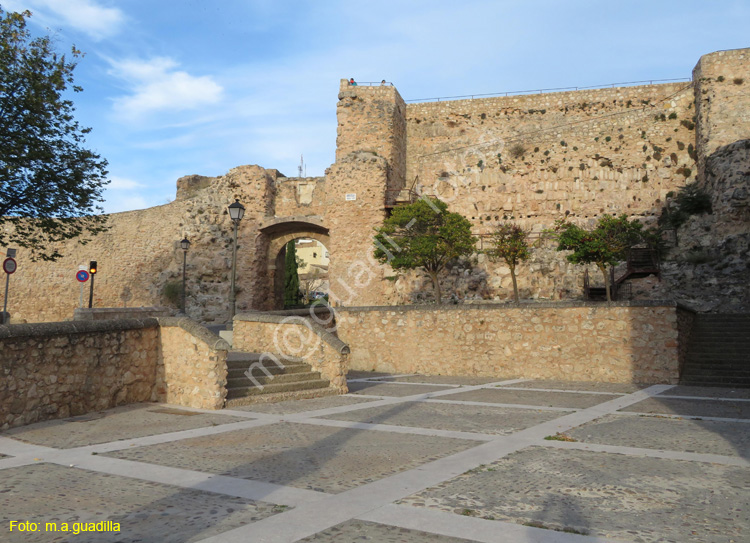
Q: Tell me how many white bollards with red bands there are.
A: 0